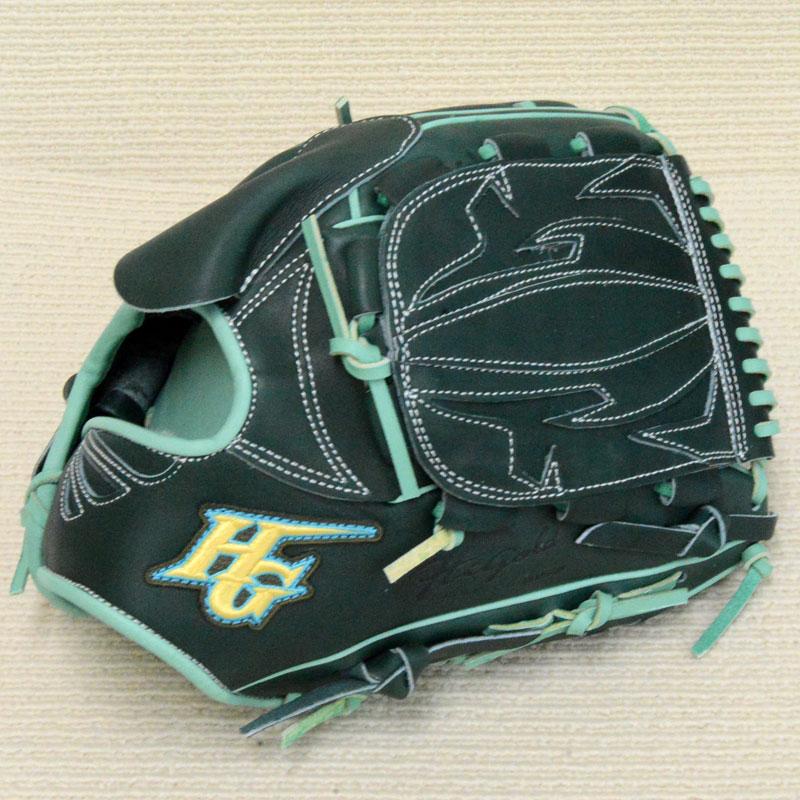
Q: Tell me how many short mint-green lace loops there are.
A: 9